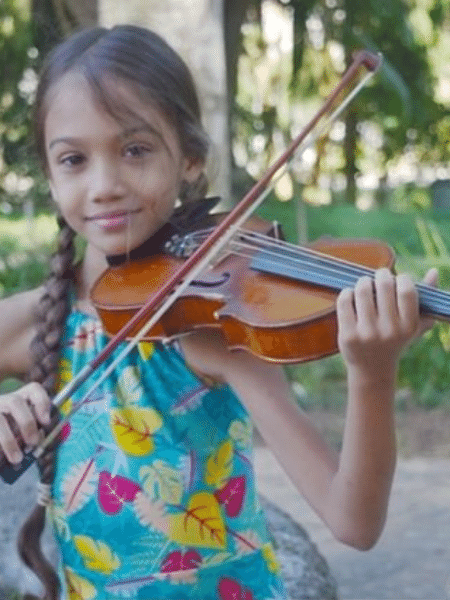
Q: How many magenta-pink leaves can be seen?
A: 5